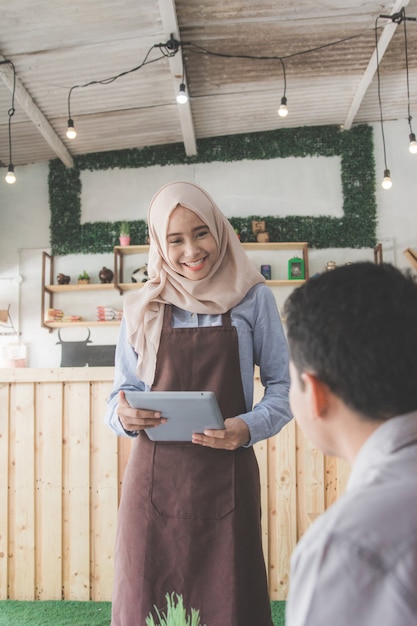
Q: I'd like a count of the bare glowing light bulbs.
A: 6